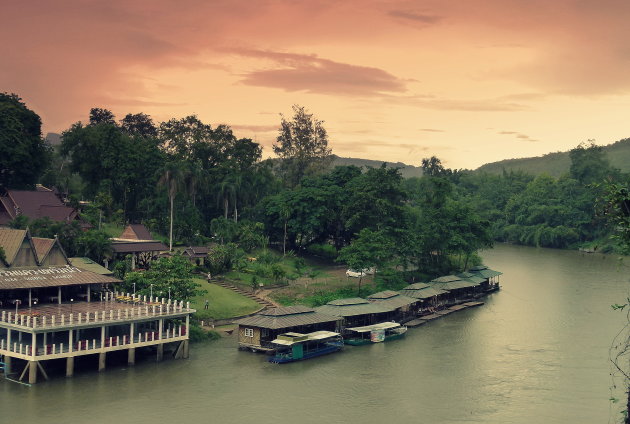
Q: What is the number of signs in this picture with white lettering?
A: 1